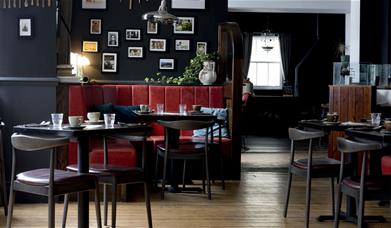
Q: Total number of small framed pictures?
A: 13